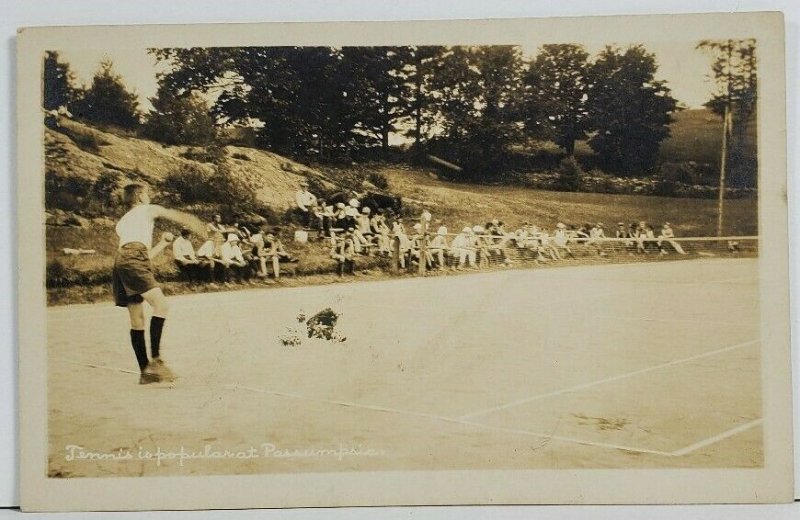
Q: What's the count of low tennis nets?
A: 1